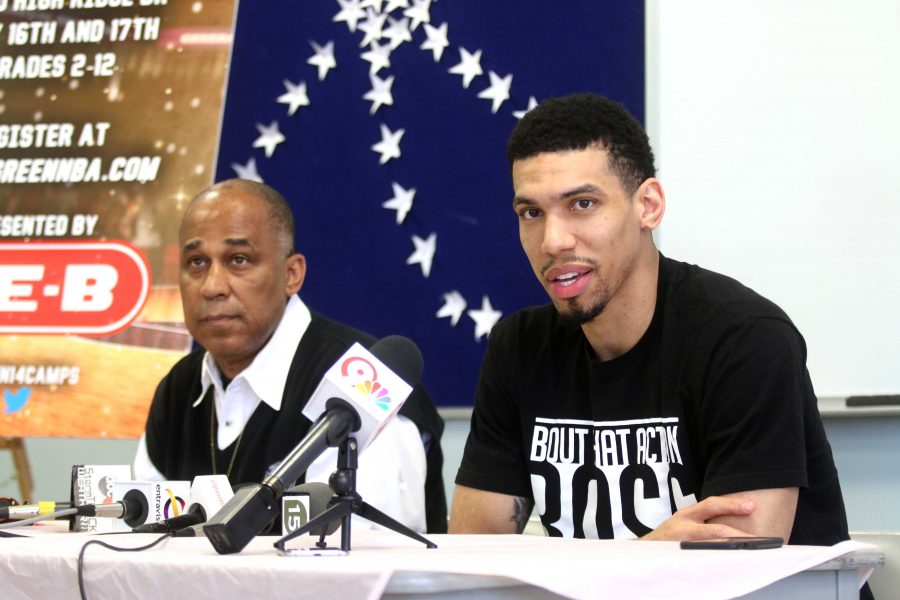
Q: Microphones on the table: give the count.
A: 5